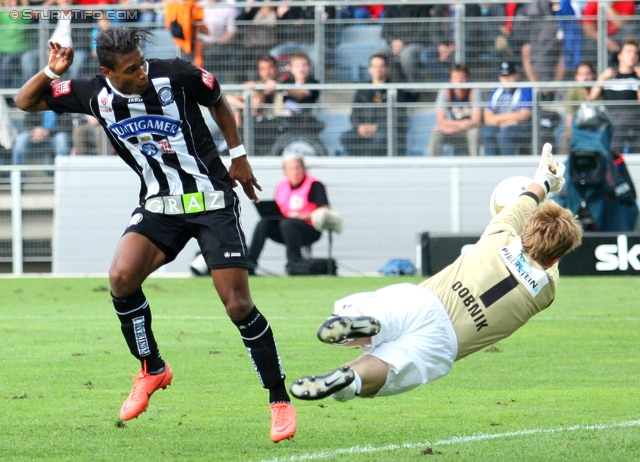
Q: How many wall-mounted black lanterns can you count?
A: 0